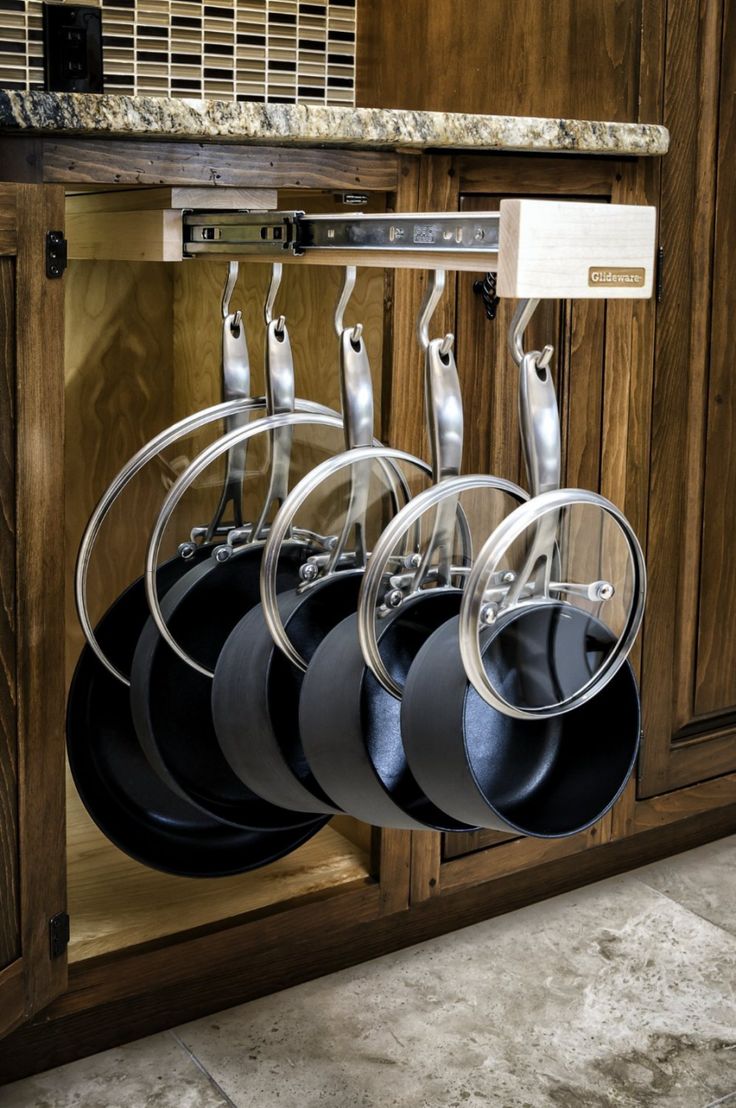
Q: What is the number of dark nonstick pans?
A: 5